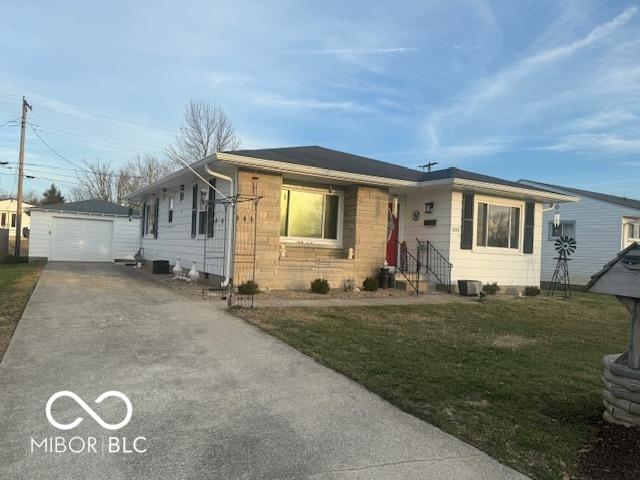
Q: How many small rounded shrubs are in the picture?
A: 5